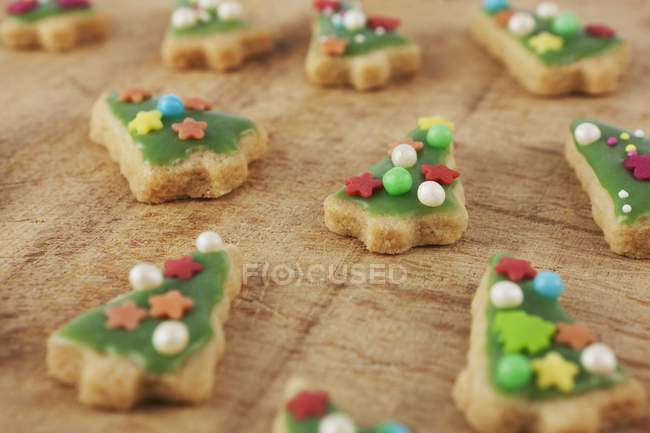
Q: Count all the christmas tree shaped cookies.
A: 10